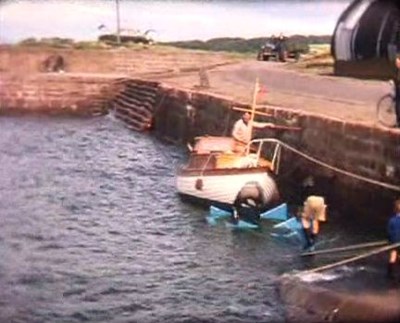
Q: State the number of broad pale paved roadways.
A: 1